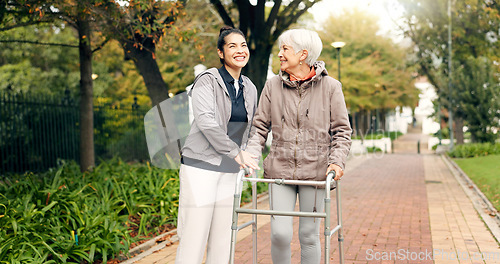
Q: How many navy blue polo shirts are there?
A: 1